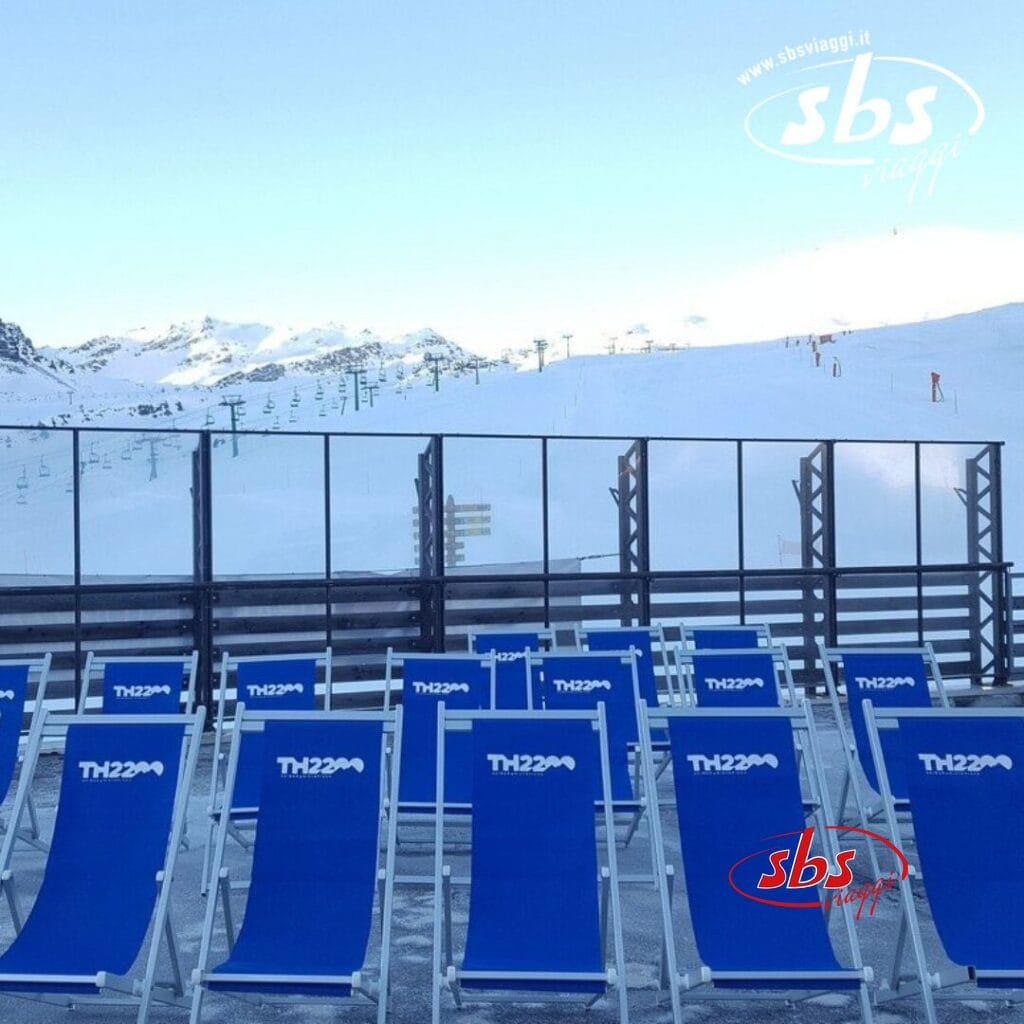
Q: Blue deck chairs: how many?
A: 15